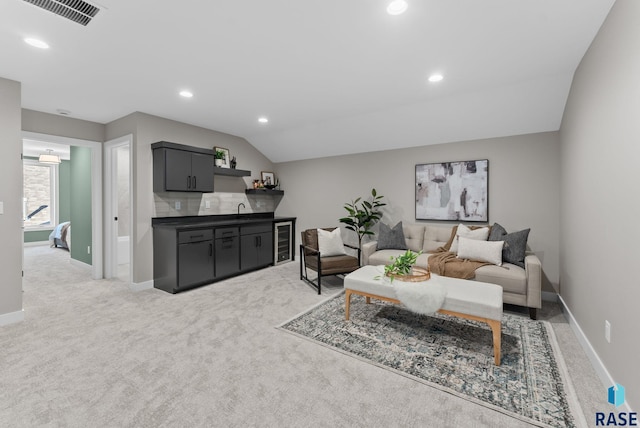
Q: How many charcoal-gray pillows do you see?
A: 2